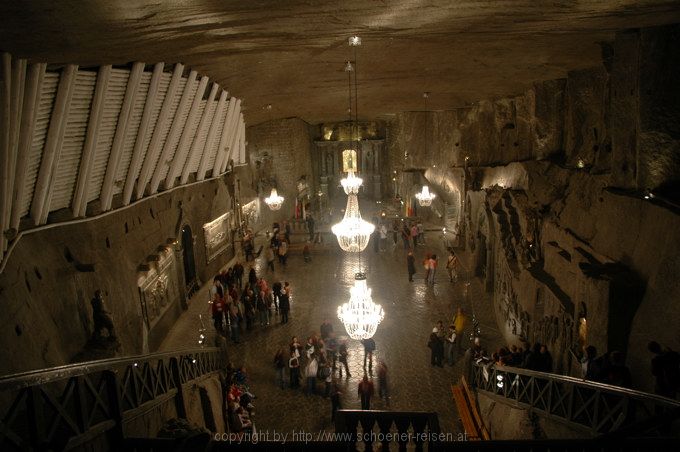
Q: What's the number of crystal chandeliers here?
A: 5